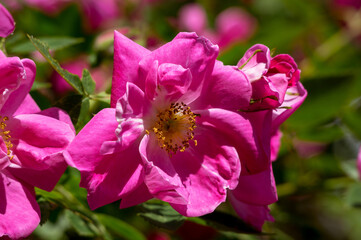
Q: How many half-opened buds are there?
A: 1